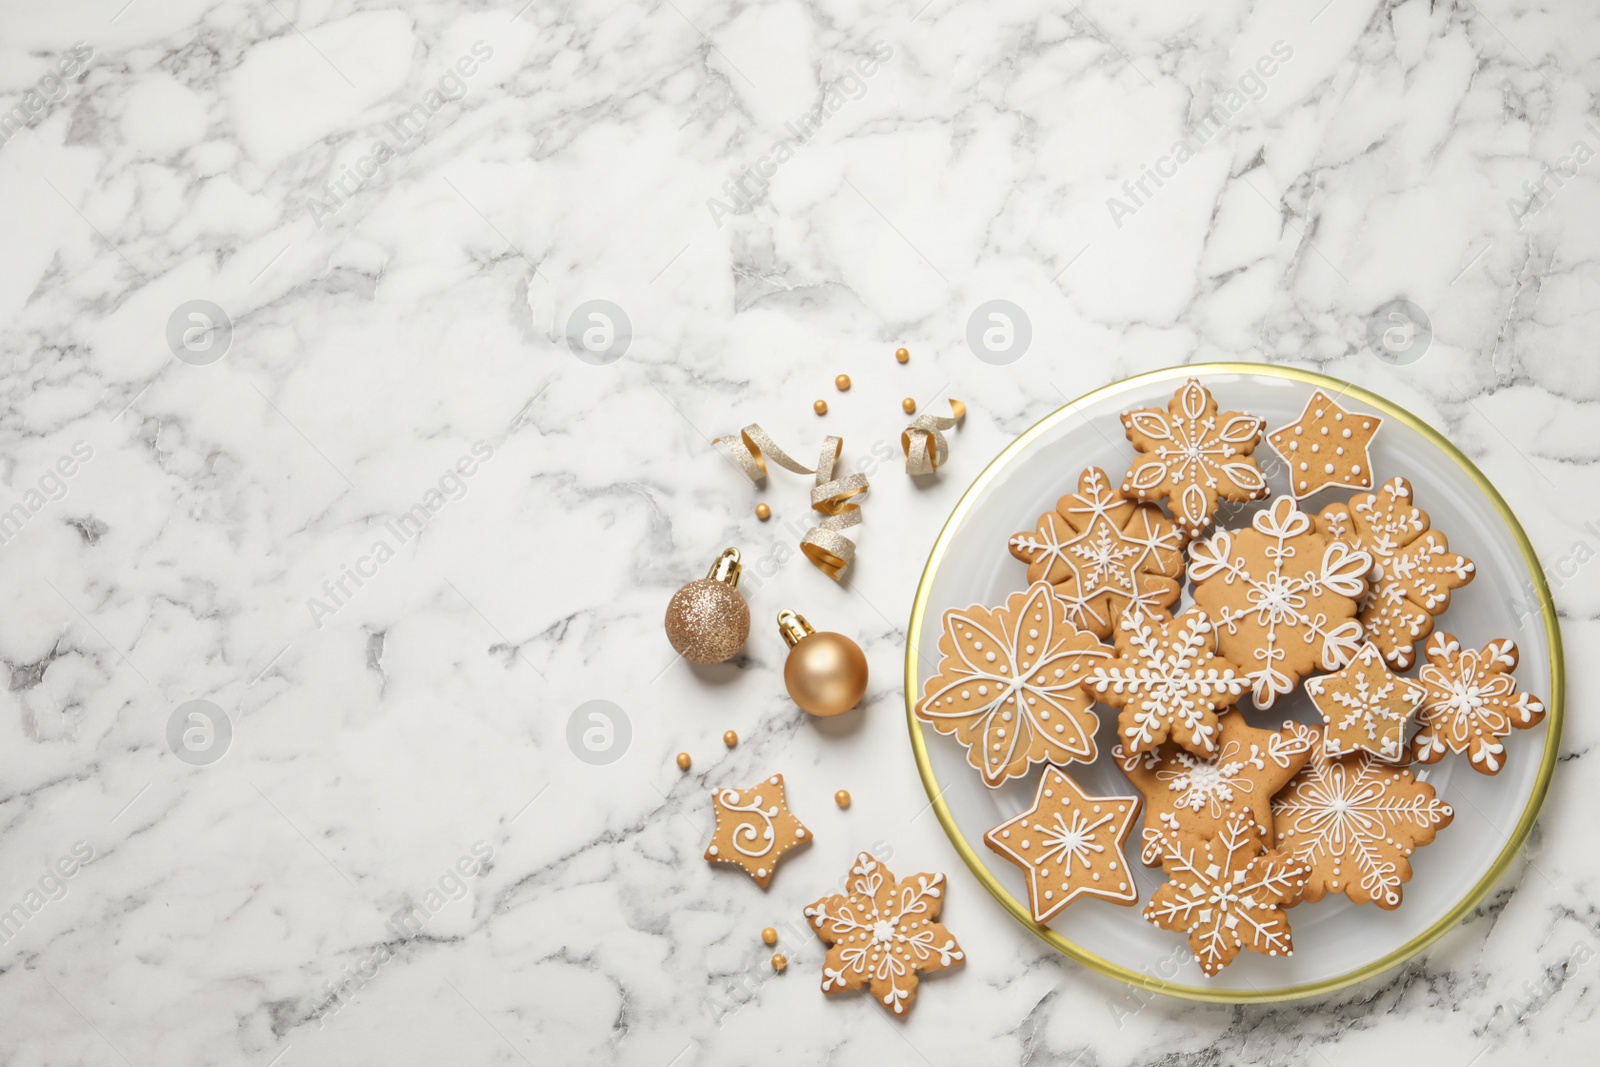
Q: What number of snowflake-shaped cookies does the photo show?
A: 10